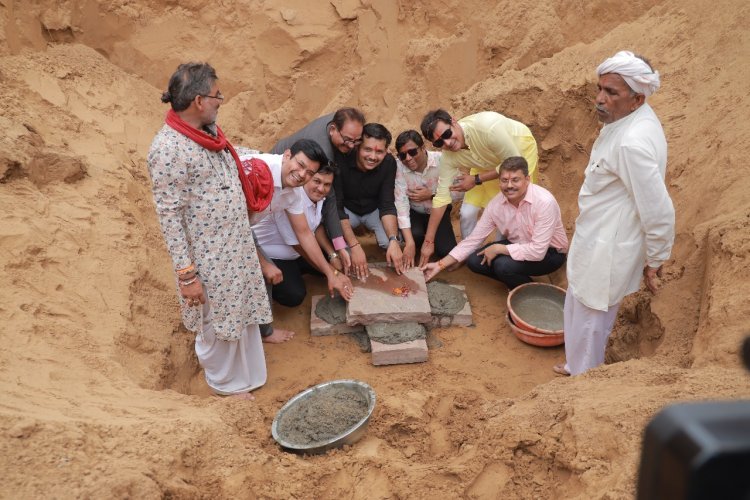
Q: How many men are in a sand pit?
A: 9